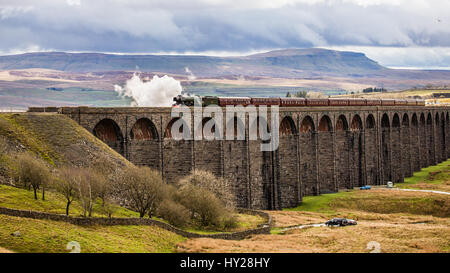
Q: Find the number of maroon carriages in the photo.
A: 11